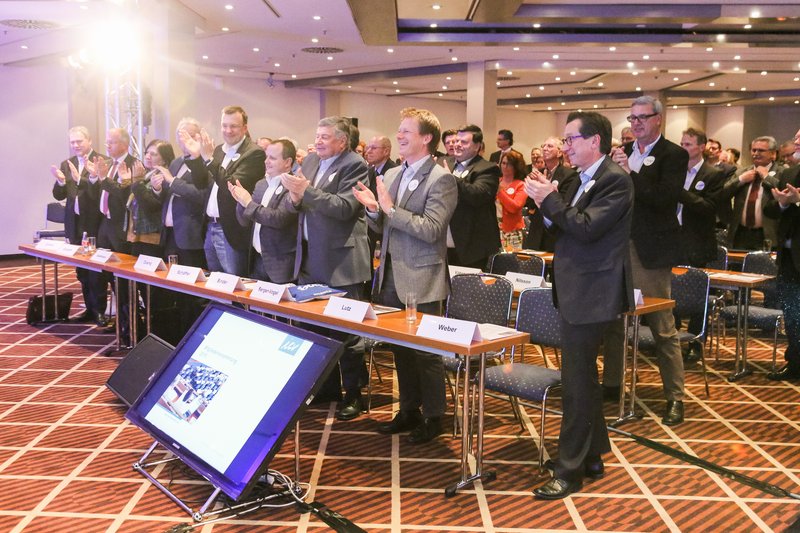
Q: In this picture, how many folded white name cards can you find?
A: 12